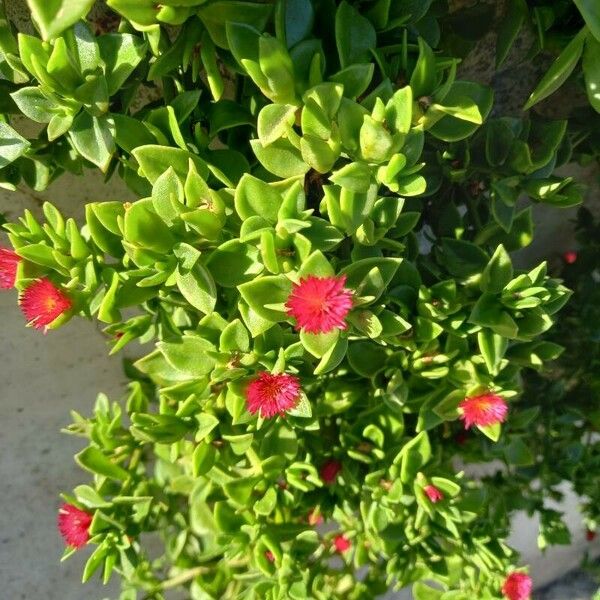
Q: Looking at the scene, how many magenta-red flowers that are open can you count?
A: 7